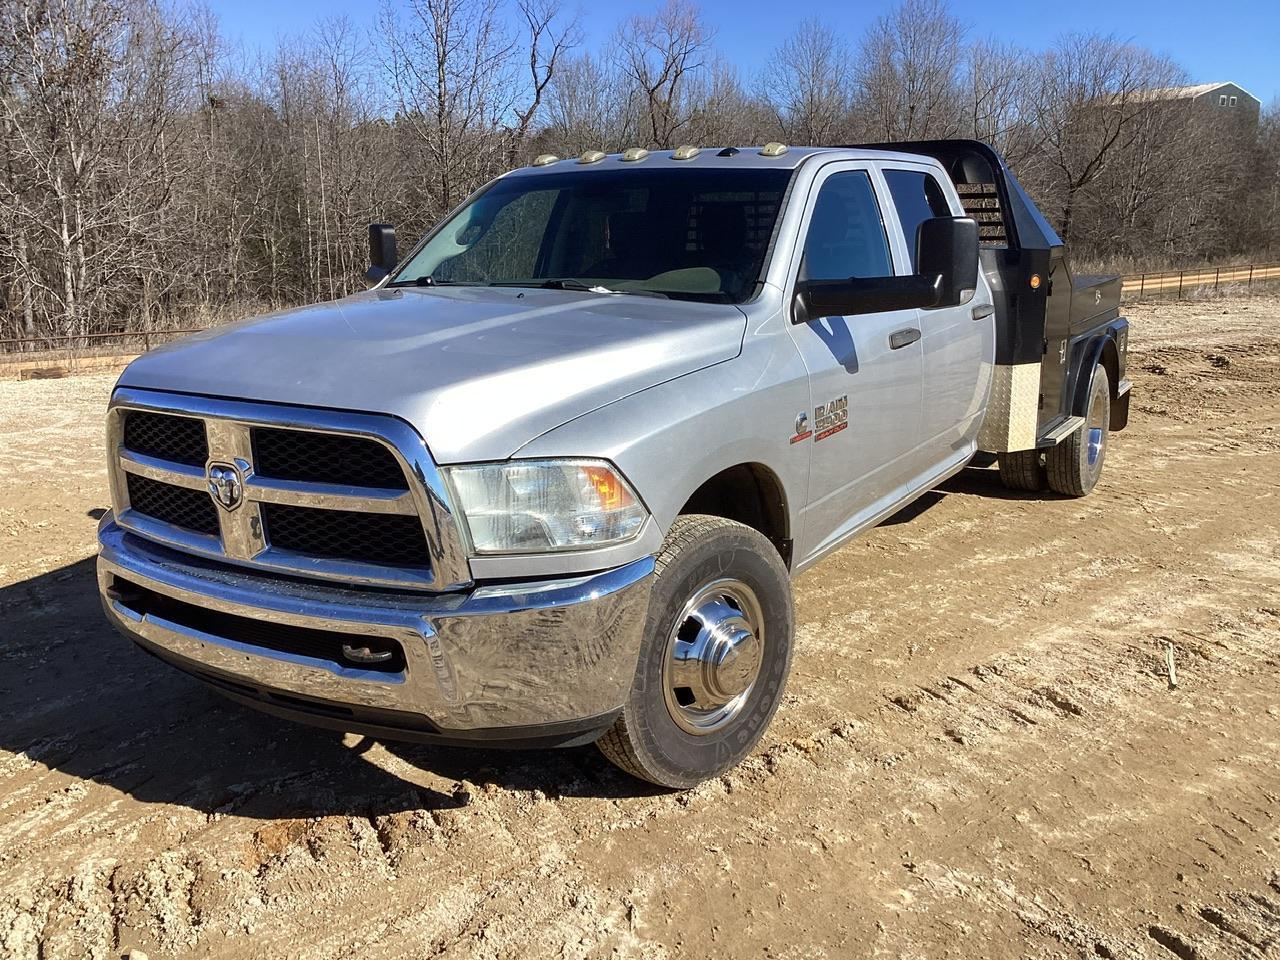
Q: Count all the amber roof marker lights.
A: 5